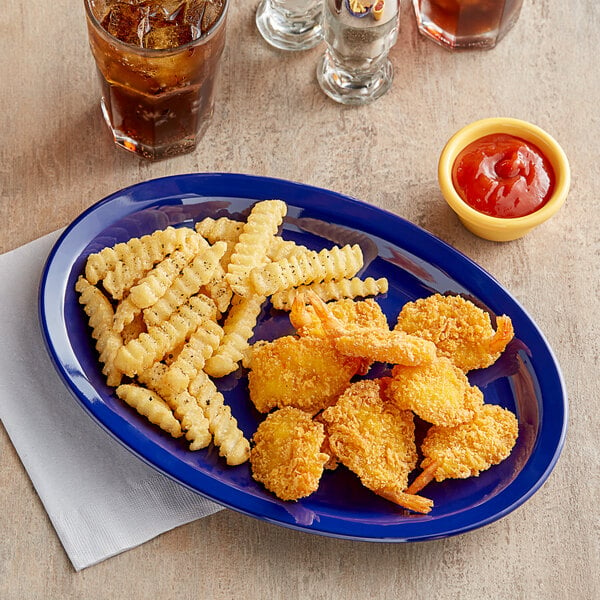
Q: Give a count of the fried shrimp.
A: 8